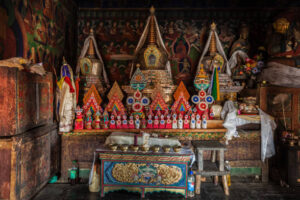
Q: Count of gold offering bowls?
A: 7